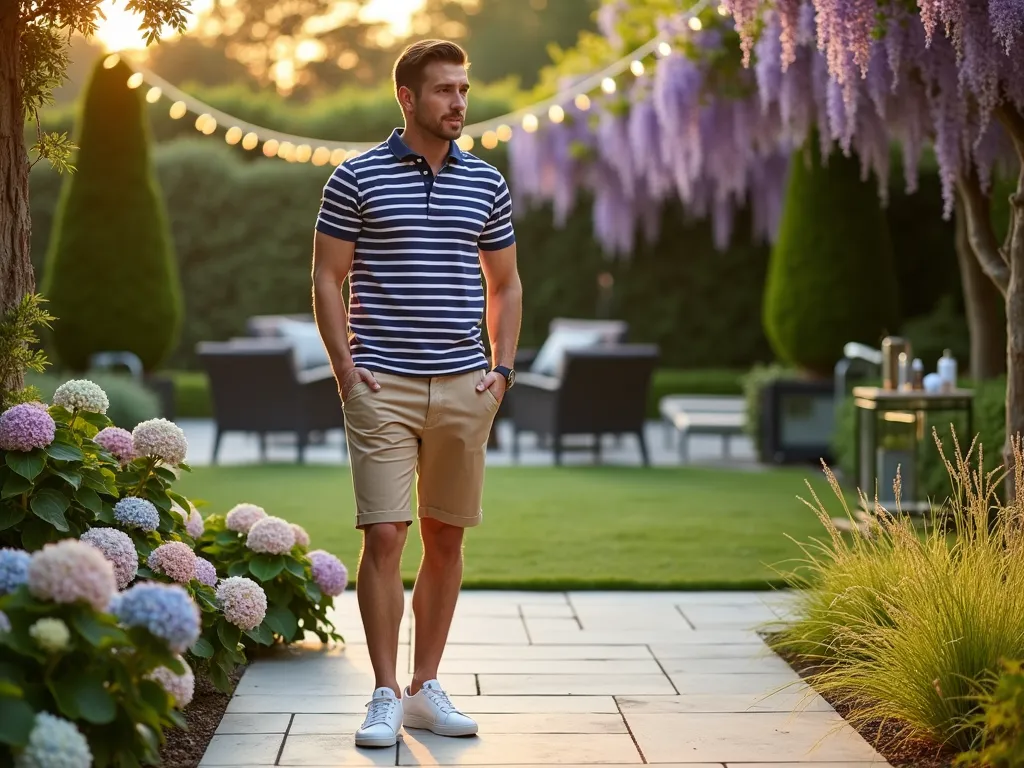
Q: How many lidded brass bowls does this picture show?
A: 0